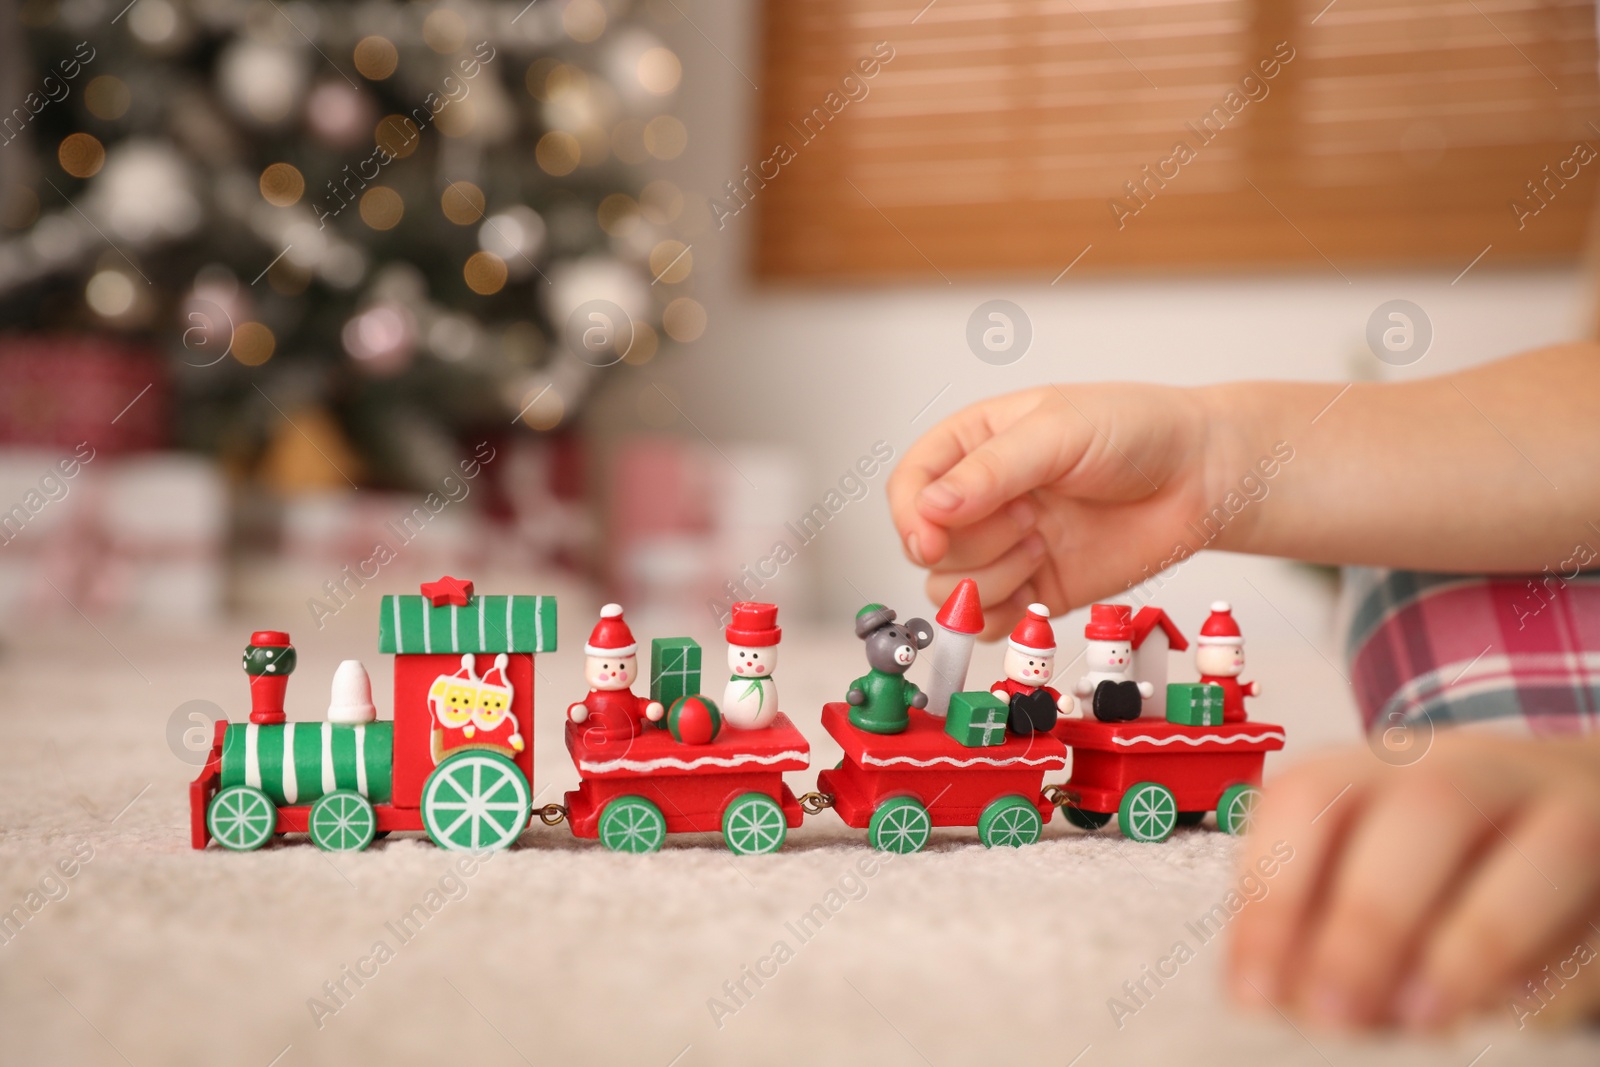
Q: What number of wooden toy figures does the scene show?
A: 6